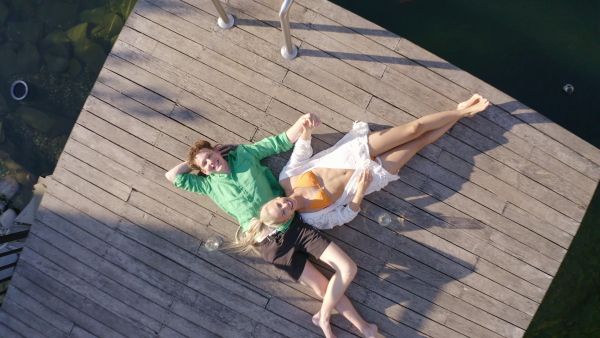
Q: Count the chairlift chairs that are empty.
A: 0